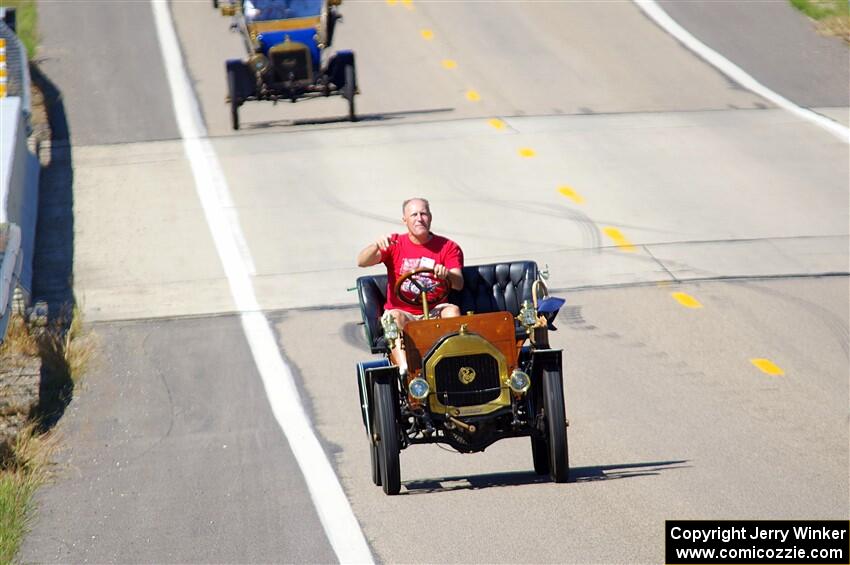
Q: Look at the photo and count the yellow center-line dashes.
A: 11